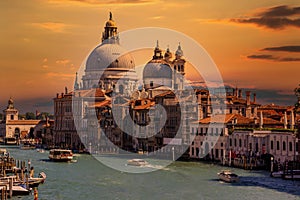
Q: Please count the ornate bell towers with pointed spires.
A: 2